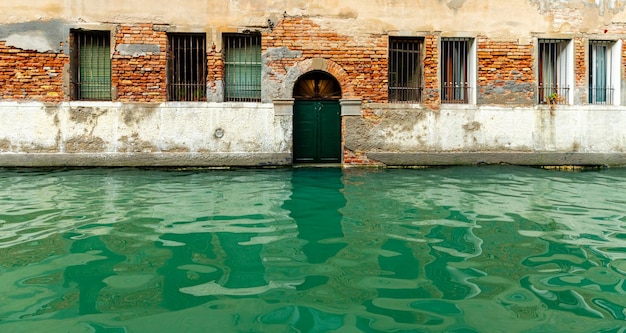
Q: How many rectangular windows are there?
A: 7